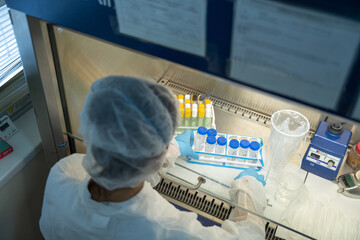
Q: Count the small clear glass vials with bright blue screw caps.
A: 7